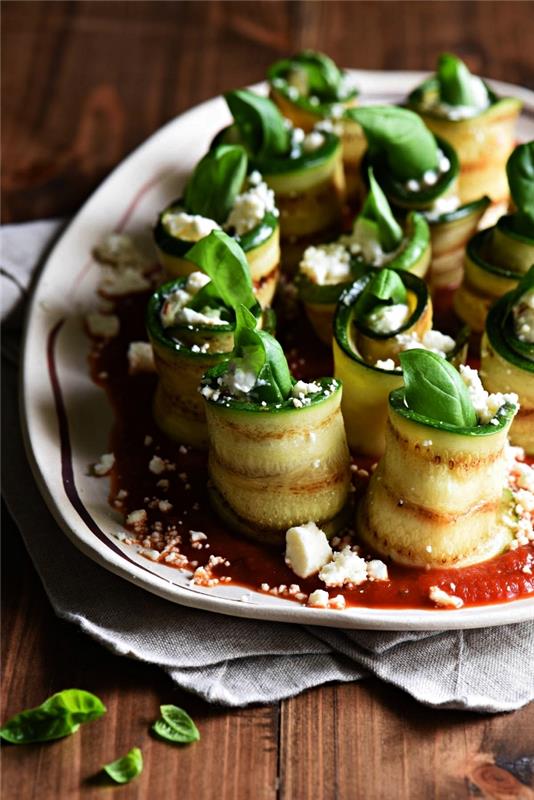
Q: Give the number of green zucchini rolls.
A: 12